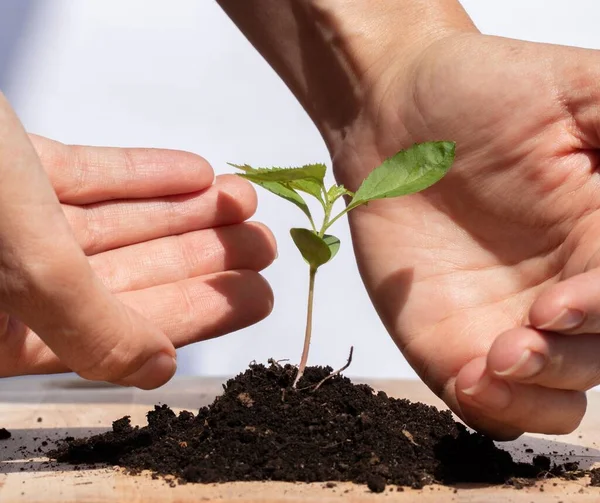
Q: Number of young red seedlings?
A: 0